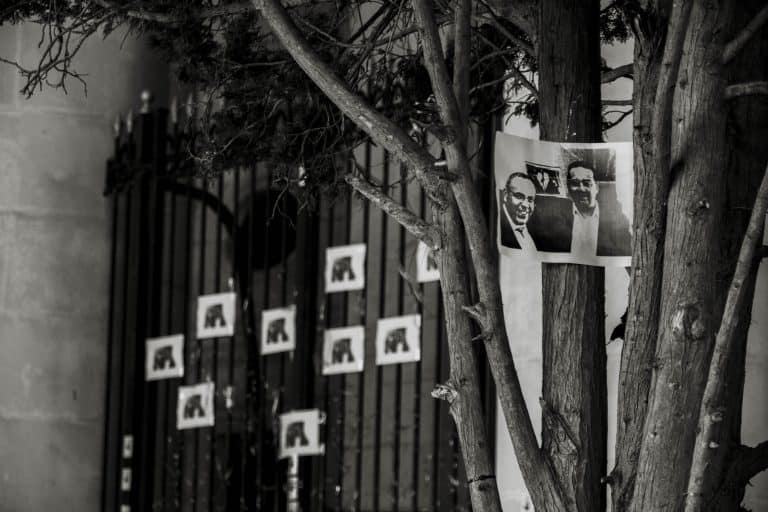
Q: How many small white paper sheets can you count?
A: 9